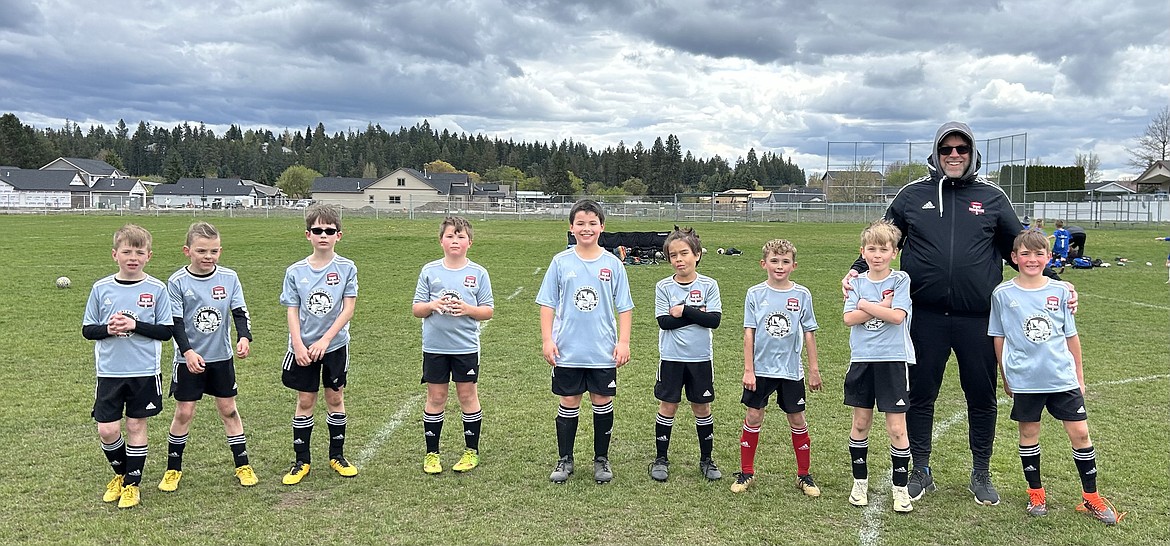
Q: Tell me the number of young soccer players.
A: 9